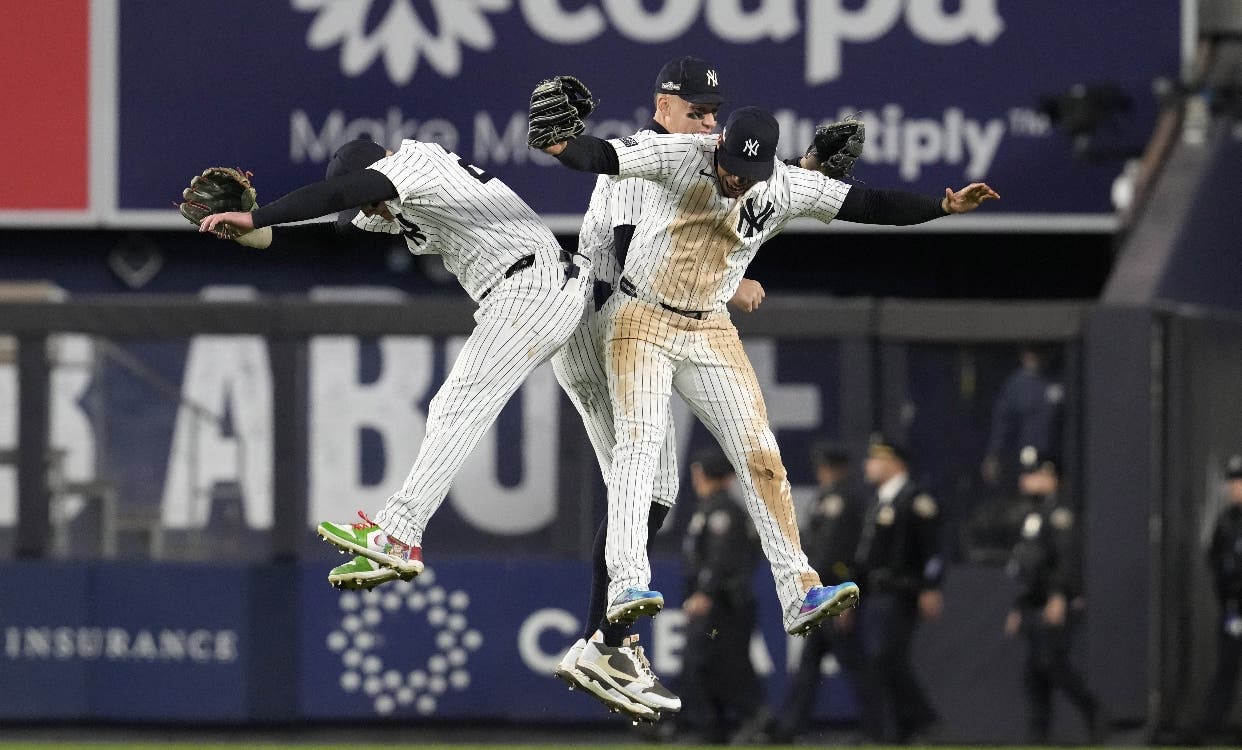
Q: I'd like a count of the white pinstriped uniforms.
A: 3